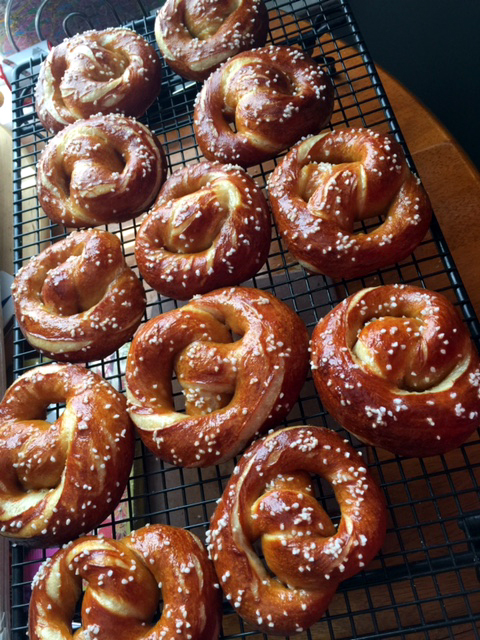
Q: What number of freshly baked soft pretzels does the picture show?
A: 12